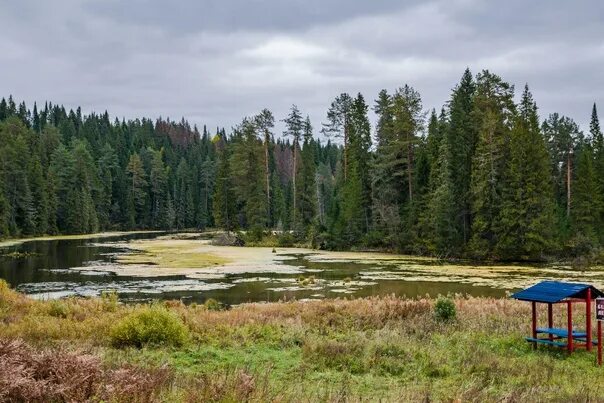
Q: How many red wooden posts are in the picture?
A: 5